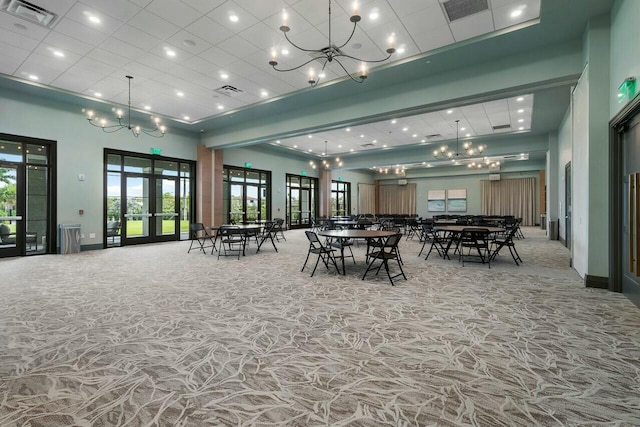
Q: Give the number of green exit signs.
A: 5